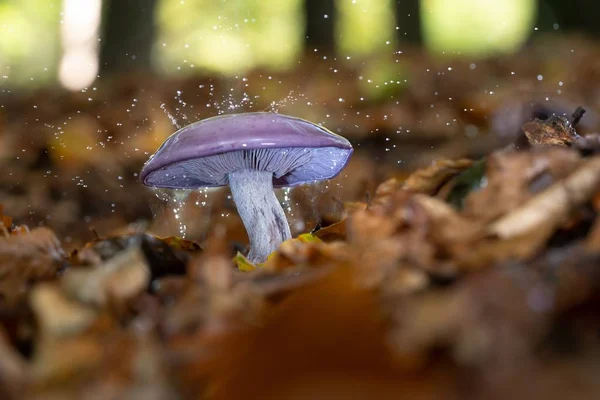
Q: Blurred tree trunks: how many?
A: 4